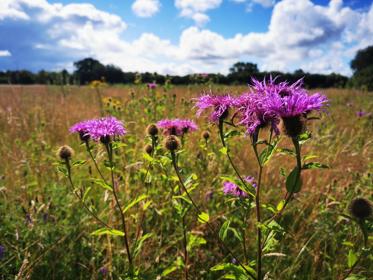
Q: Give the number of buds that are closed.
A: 6